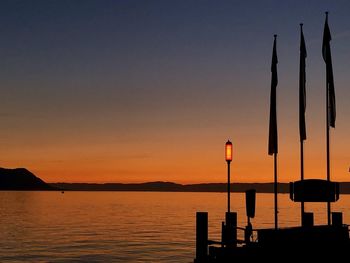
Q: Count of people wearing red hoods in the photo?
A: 0